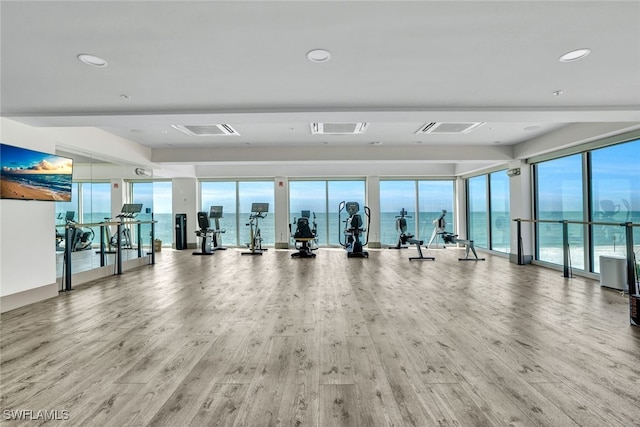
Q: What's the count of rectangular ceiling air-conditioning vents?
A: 3